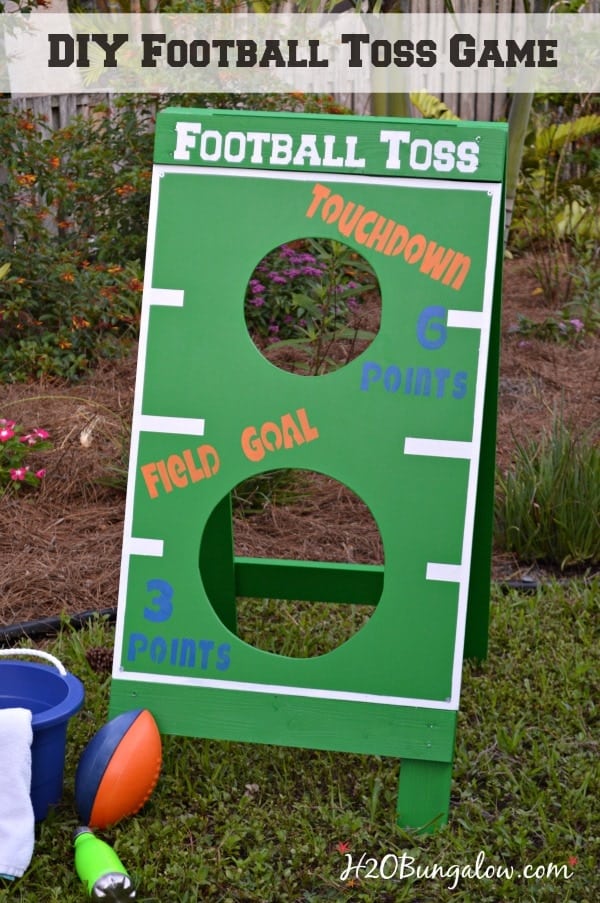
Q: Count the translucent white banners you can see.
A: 1